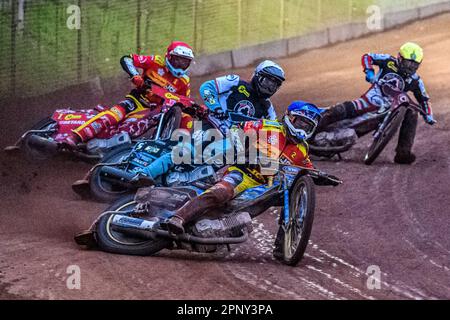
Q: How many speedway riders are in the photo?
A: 4